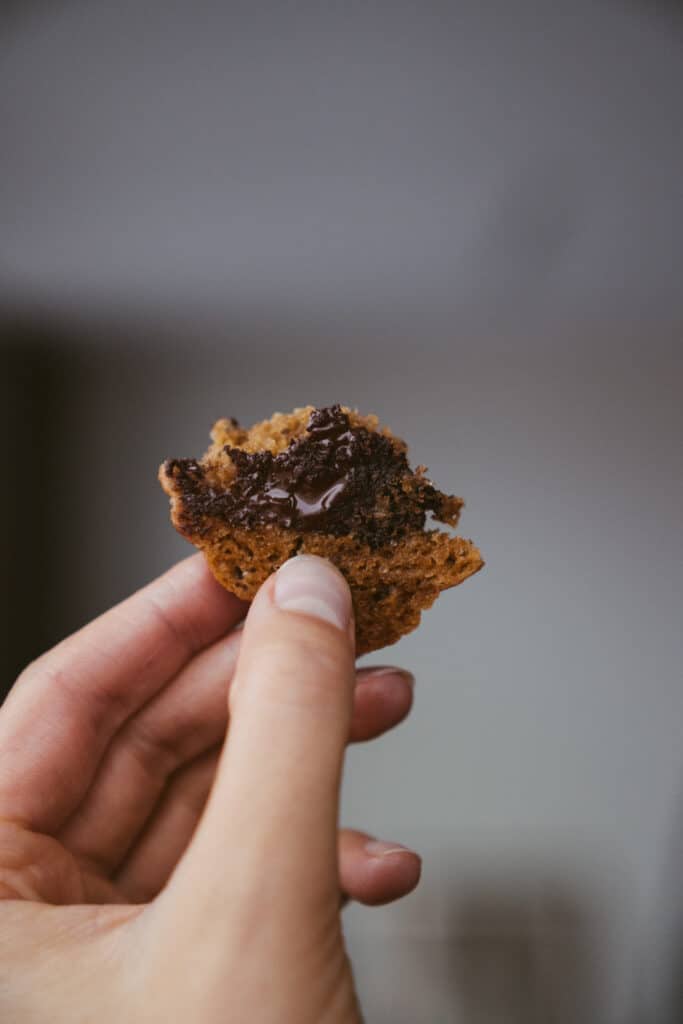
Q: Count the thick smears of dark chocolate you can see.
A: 1